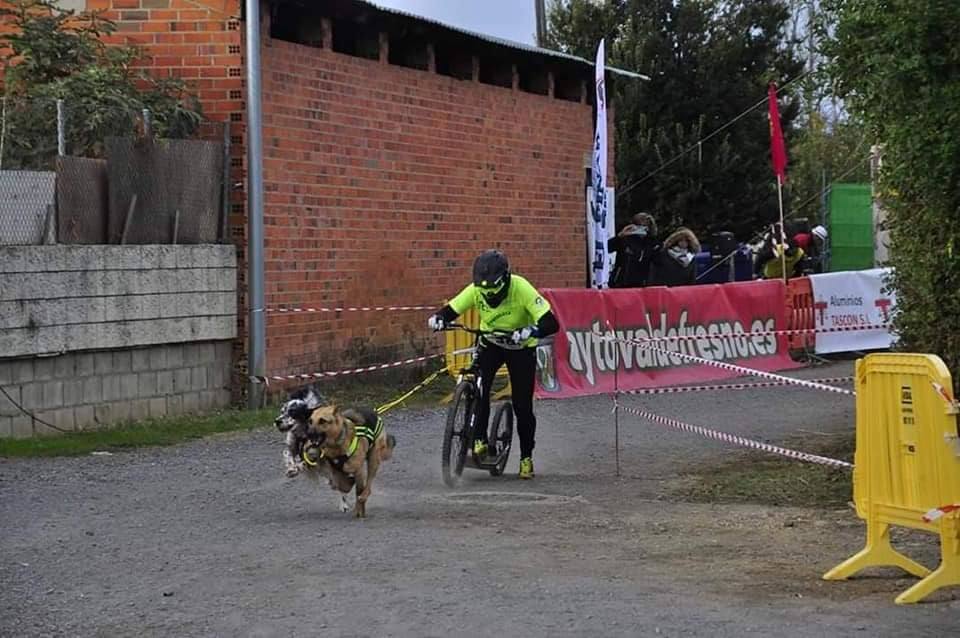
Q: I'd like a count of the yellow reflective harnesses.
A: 1